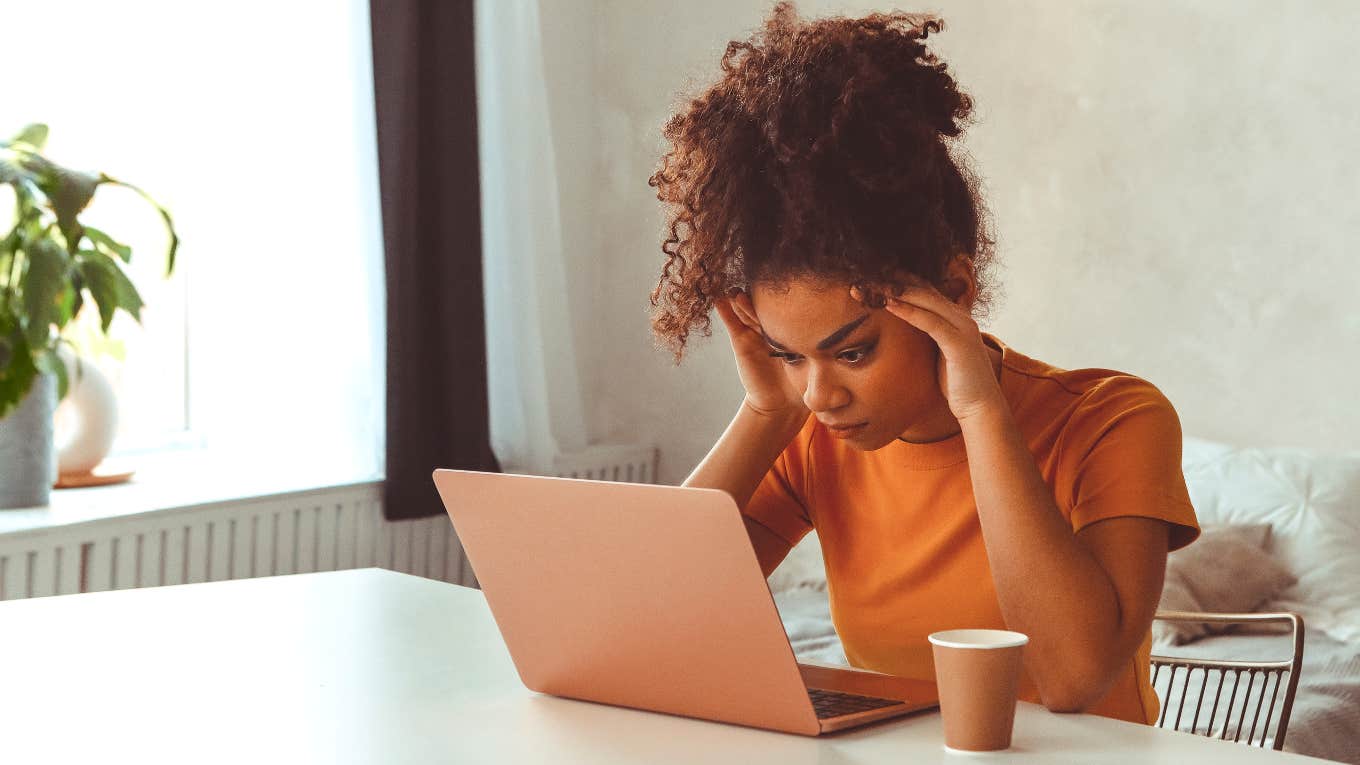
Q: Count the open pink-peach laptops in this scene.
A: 1